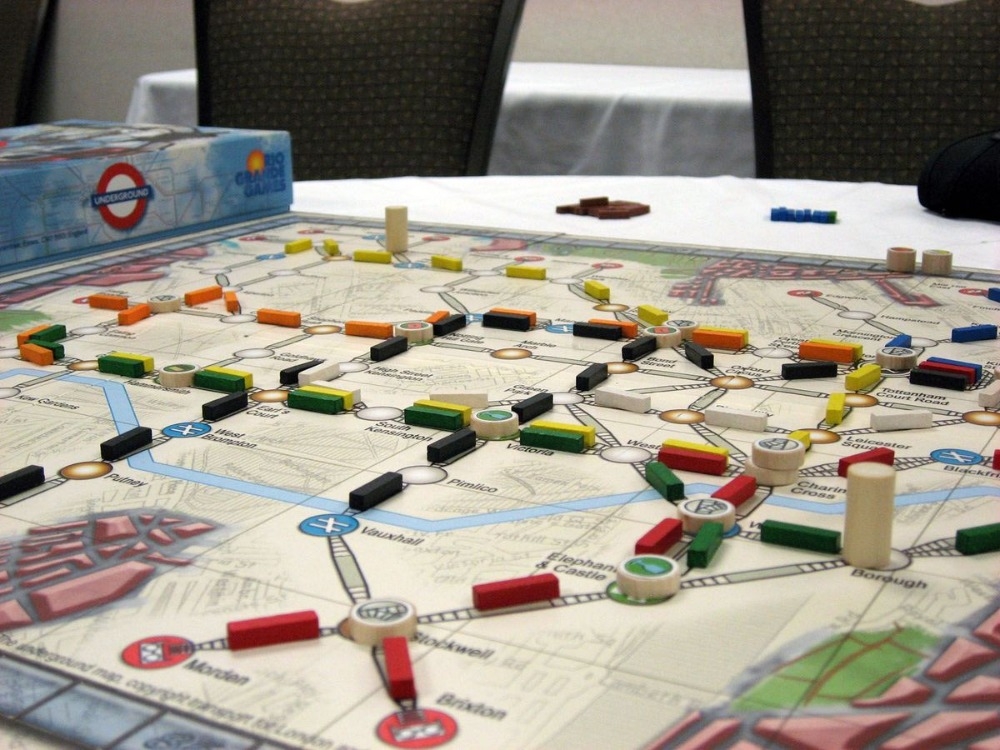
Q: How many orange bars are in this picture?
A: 13